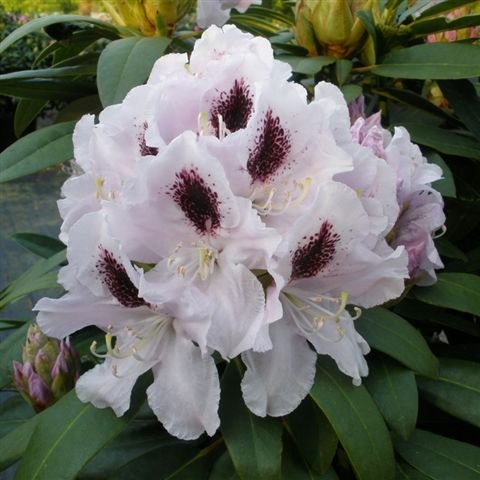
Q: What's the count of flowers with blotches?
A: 6